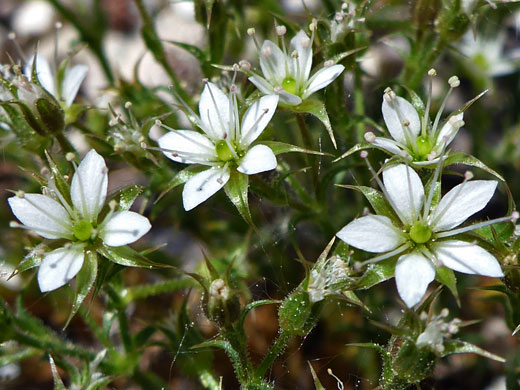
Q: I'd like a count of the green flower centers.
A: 5